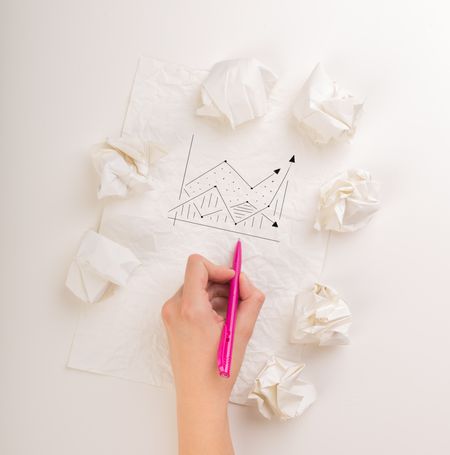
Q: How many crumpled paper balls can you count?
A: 7